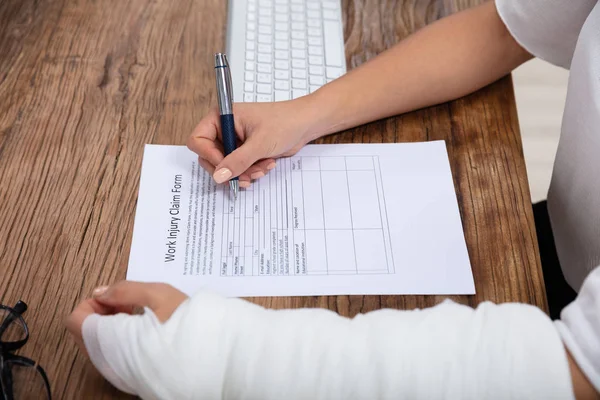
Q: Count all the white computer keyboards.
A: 1